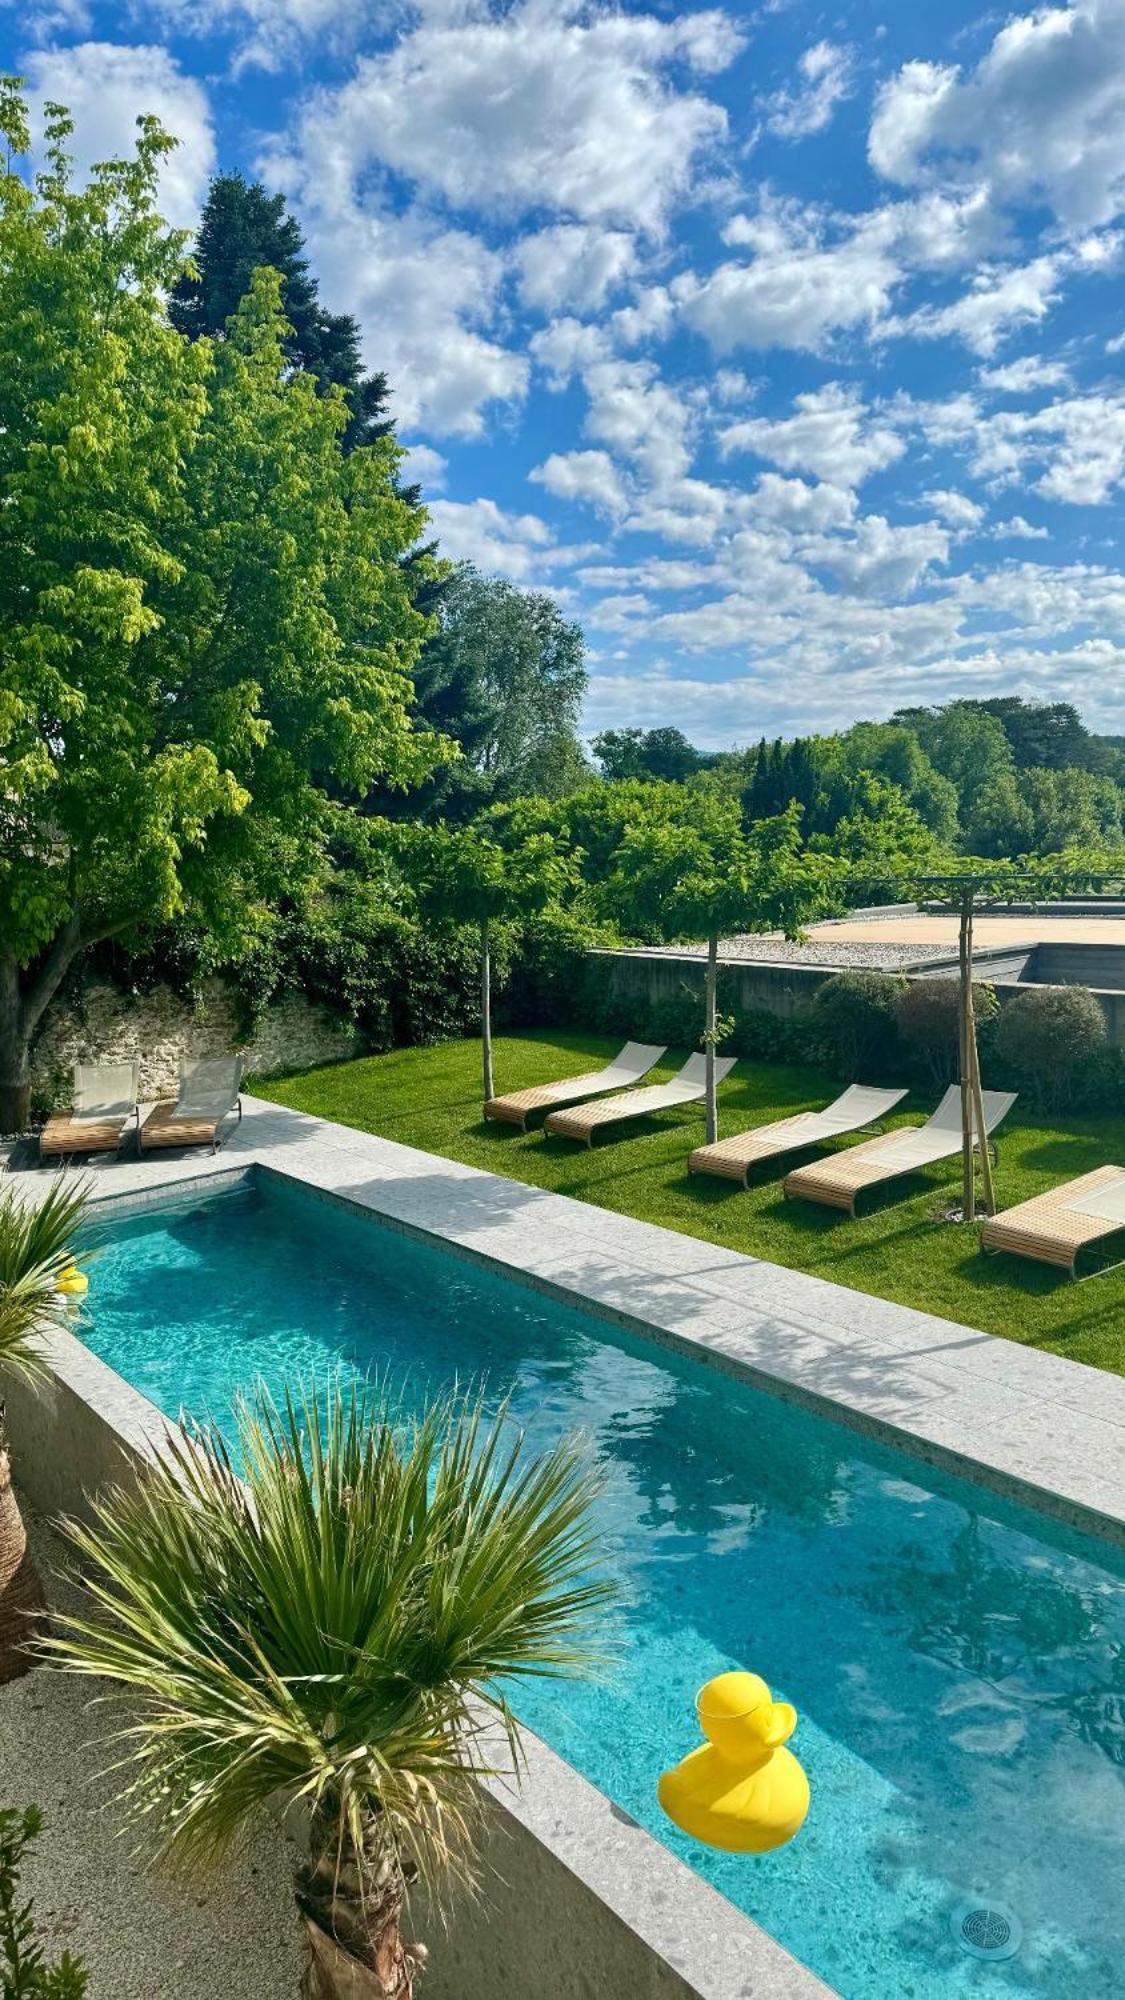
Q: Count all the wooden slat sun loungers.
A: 7